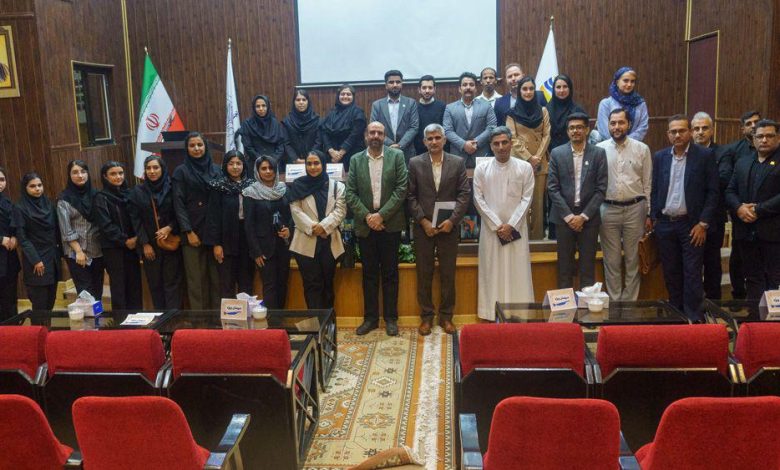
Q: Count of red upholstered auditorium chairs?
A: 10